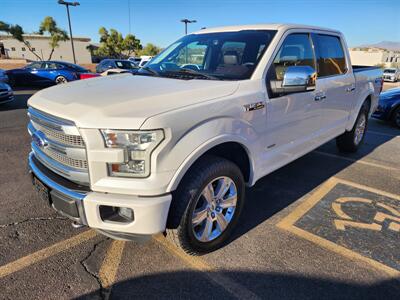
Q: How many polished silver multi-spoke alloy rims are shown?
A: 2